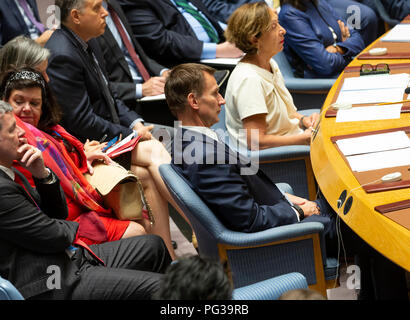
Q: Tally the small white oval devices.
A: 3